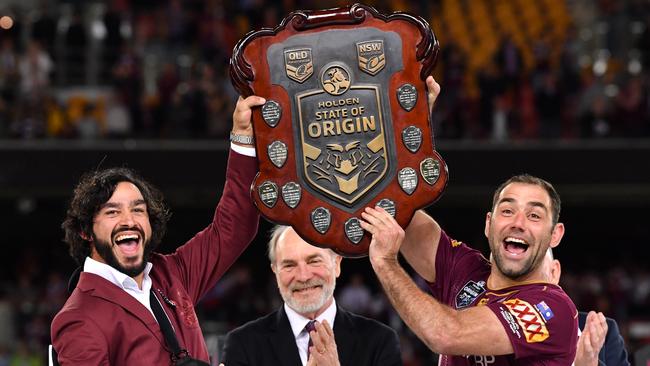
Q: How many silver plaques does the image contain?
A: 11